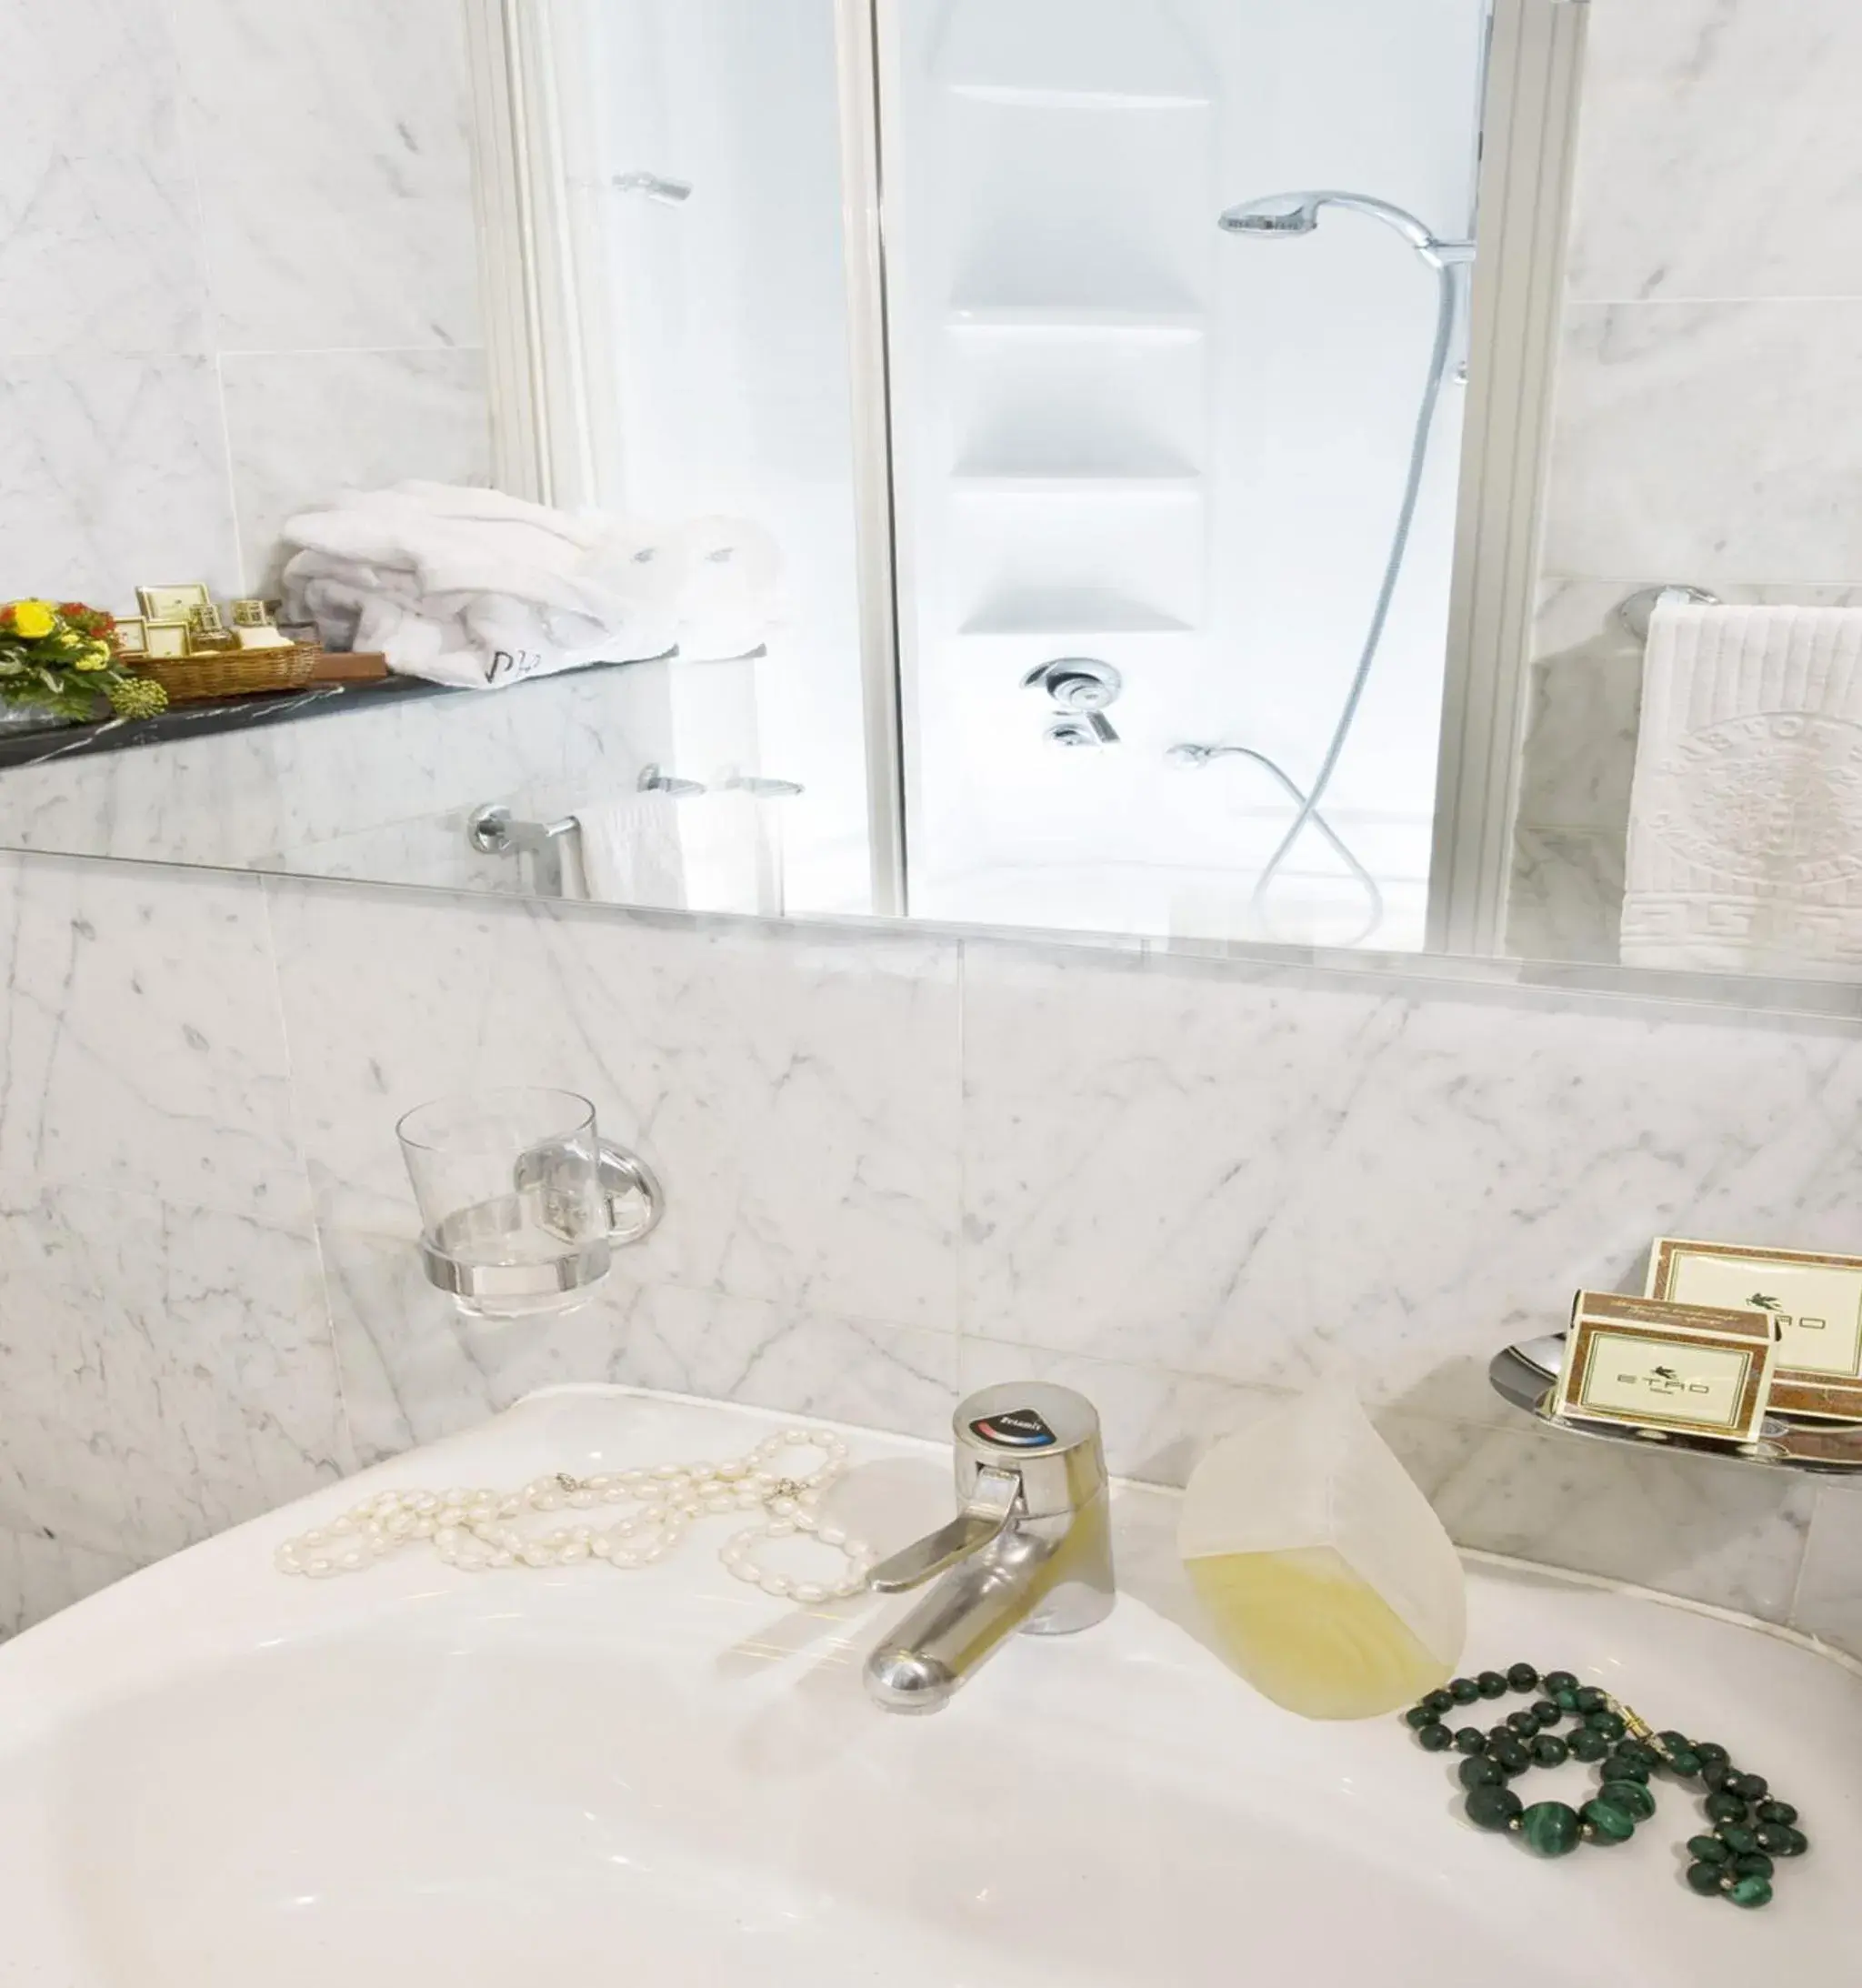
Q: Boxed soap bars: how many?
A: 2